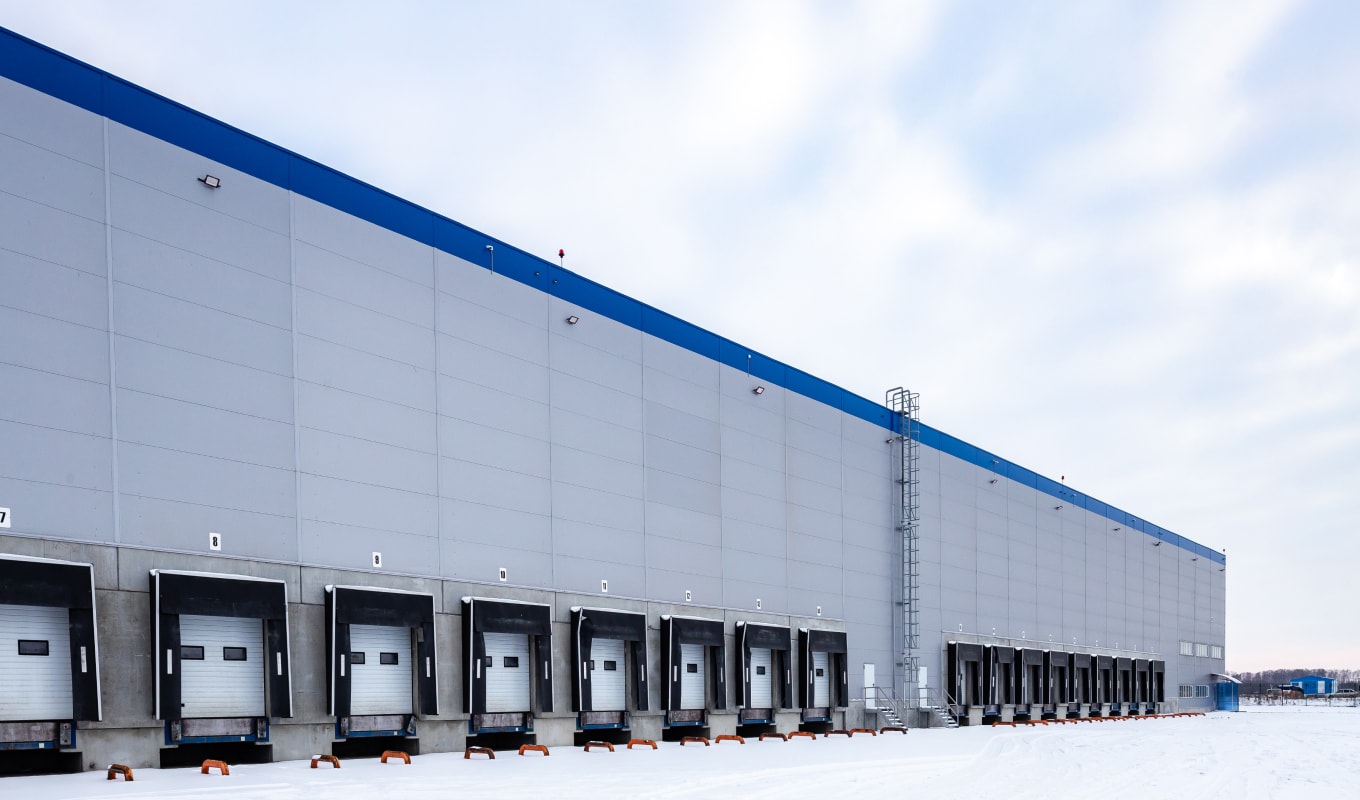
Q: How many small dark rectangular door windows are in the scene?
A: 12